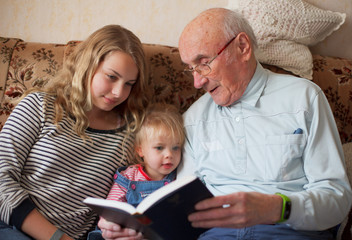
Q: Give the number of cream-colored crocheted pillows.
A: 2